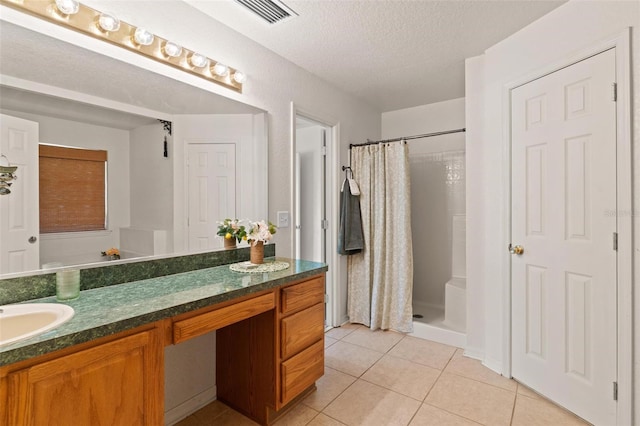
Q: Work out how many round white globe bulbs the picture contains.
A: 7